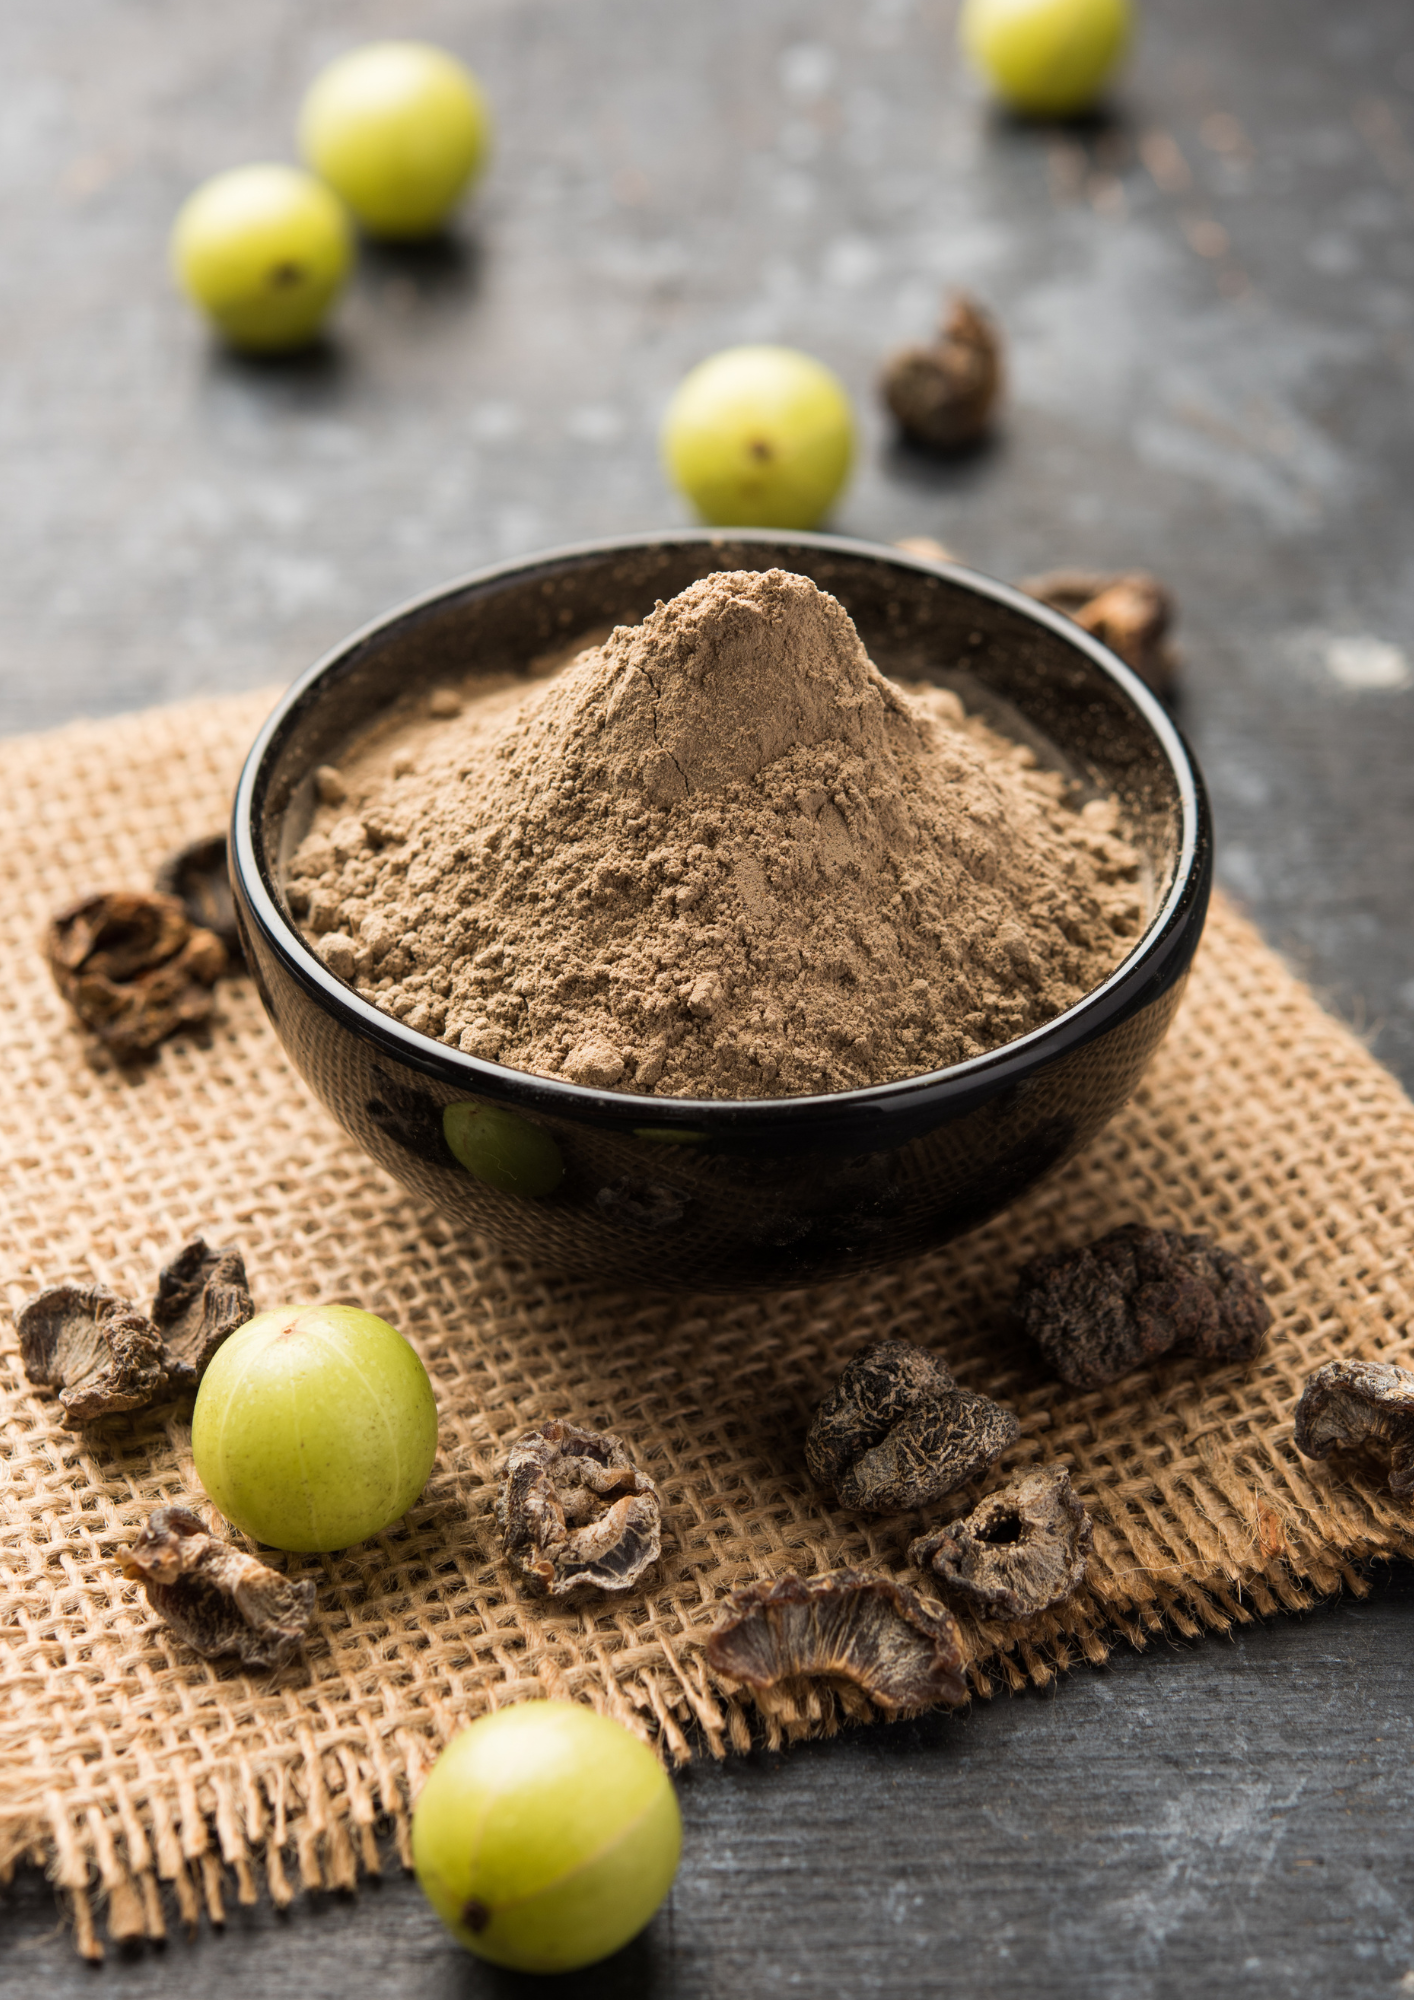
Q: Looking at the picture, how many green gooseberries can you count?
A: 6